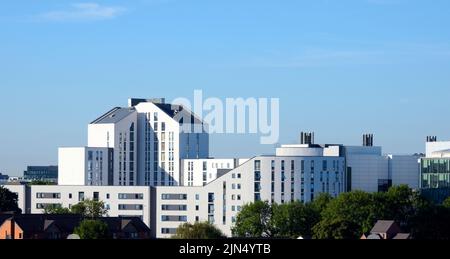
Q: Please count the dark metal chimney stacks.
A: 3